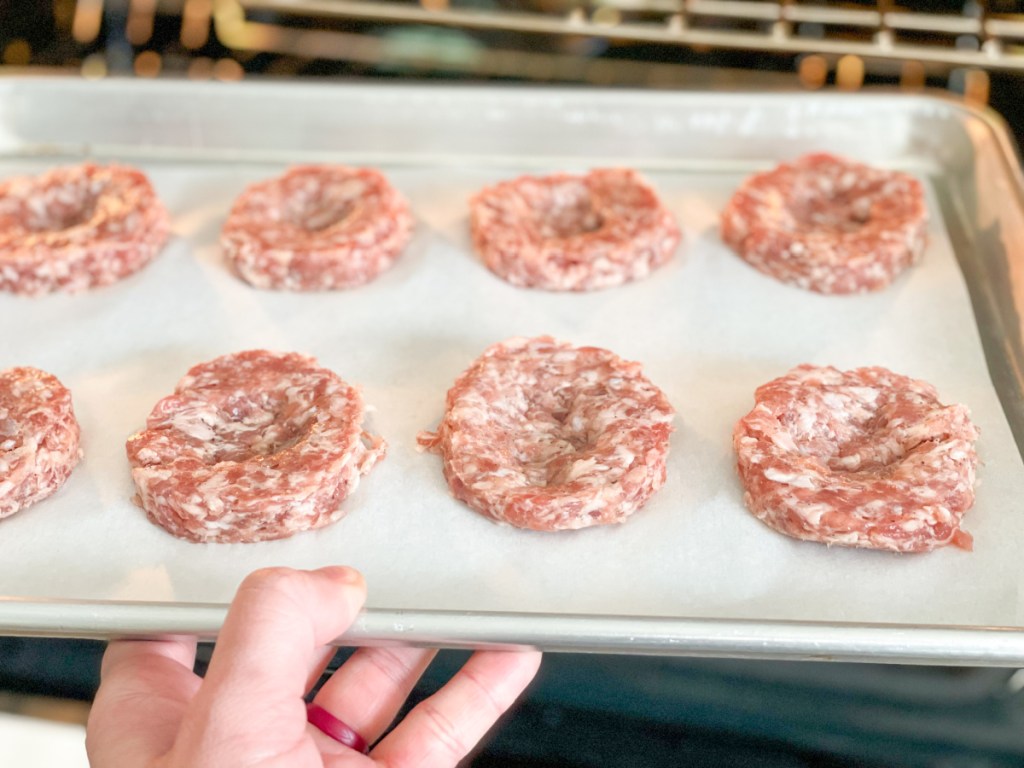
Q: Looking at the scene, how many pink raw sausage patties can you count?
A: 8